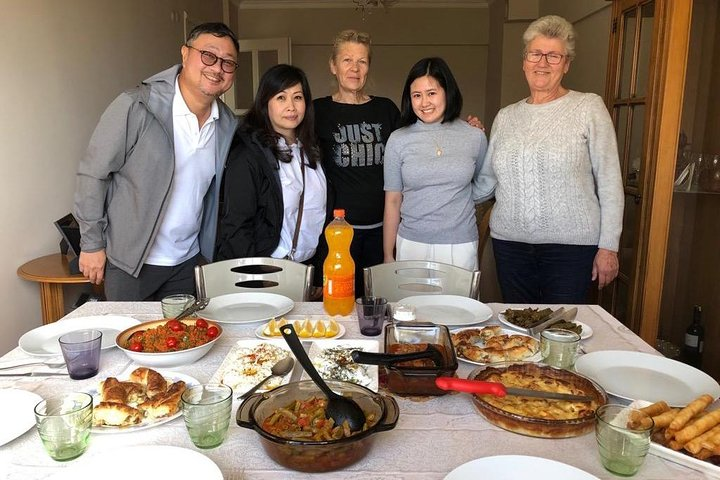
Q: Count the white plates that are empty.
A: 7